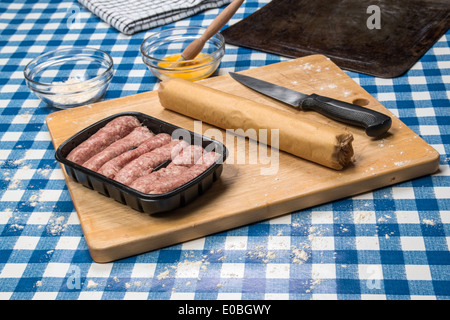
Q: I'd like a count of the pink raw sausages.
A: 6